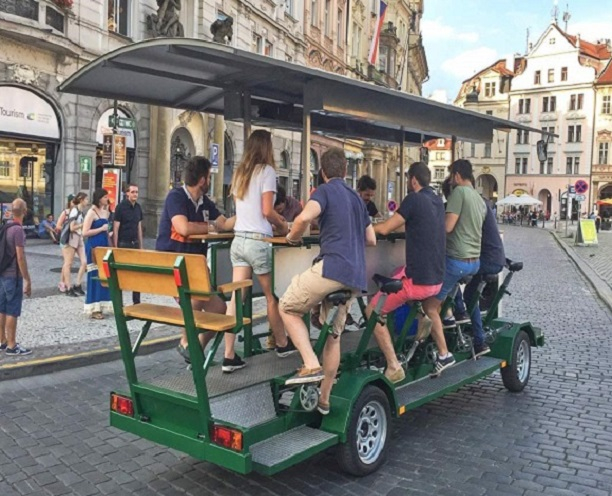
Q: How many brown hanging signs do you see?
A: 2